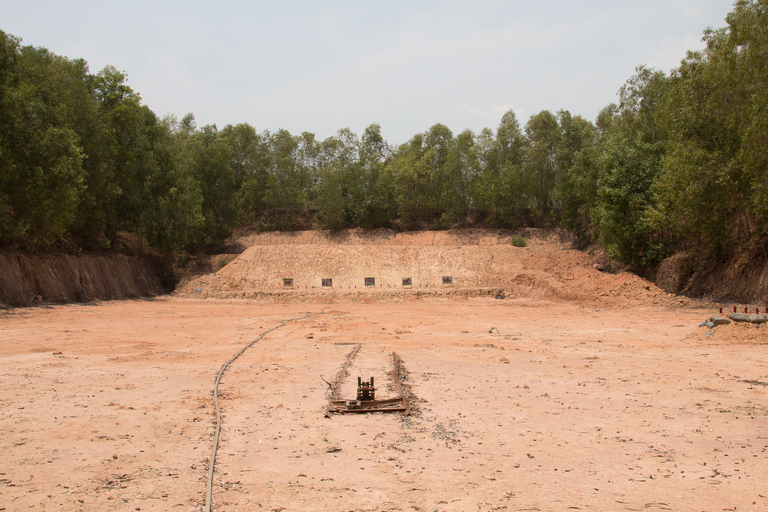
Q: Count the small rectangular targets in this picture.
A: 5